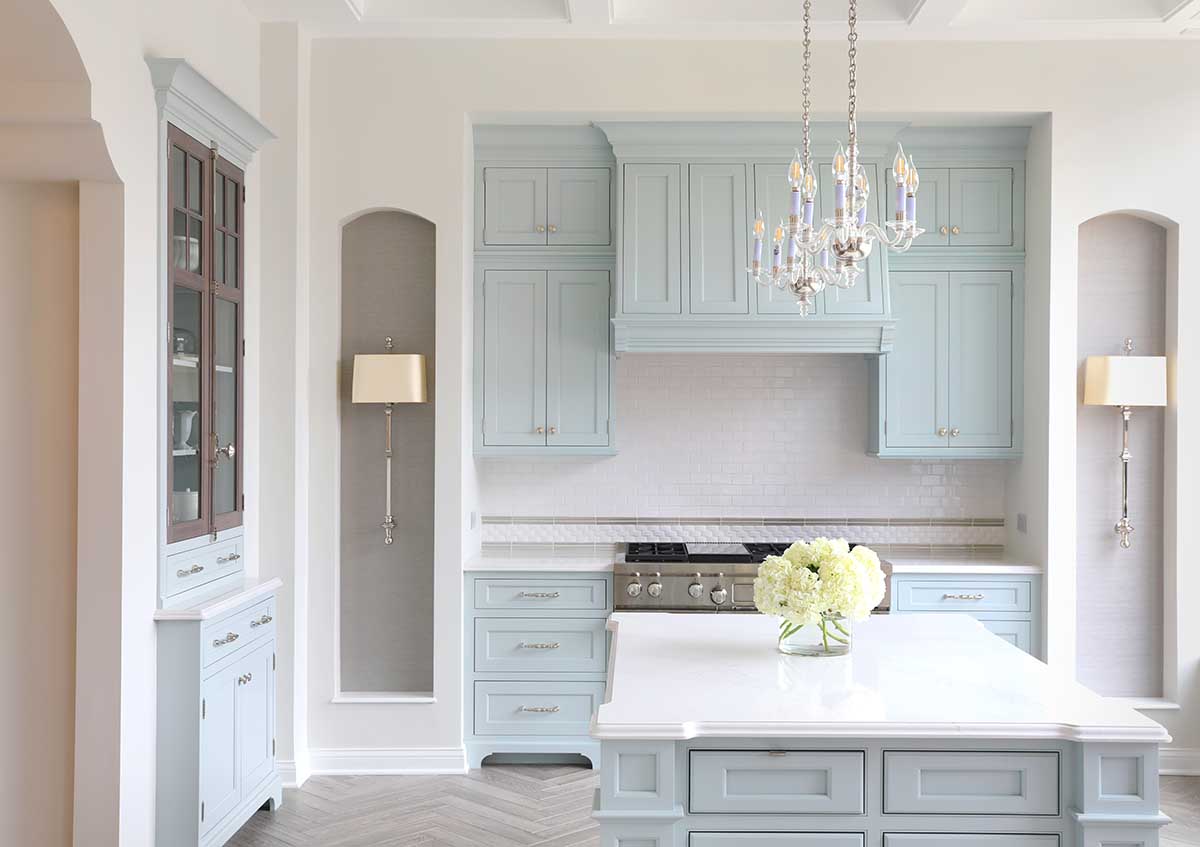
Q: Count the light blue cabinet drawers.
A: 11